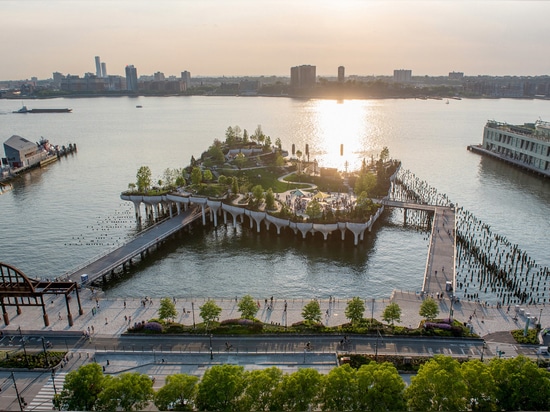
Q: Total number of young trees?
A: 7